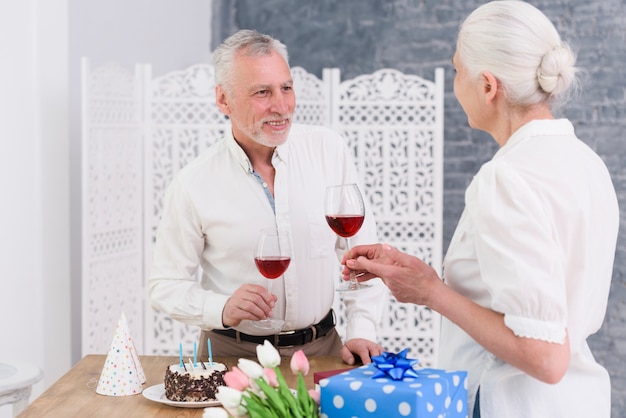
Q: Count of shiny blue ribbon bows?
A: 1